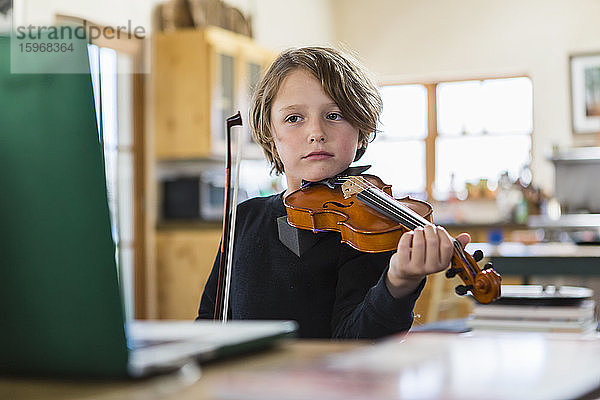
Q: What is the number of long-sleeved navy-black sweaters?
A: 1